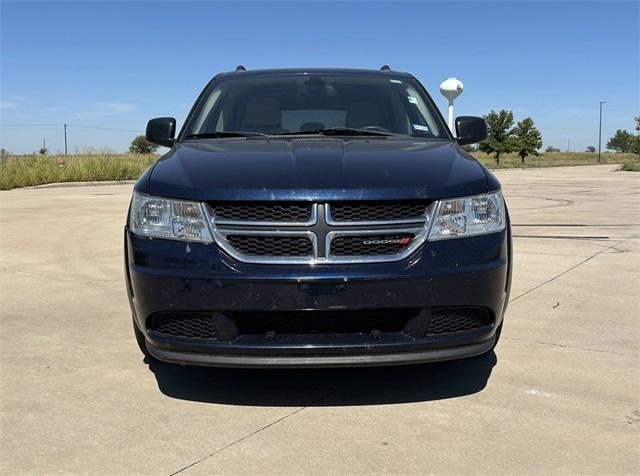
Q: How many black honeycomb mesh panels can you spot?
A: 7